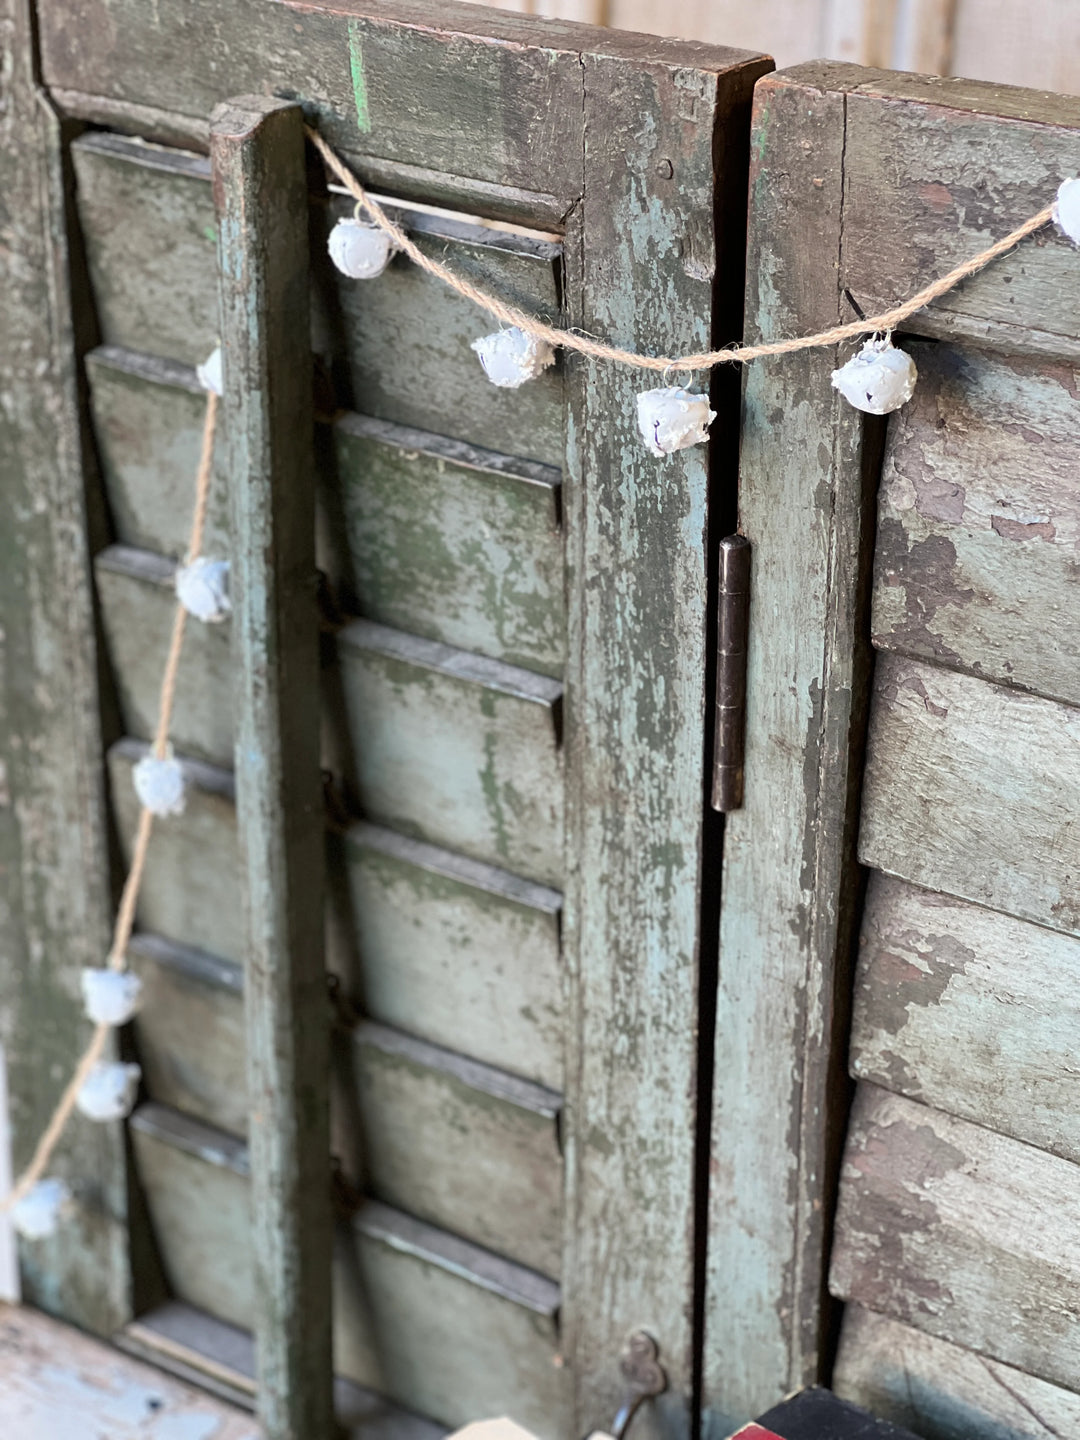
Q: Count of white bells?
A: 11